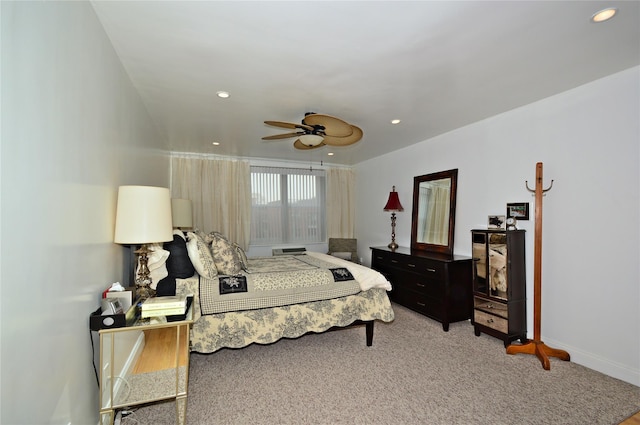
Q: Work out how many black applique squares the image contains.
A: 2